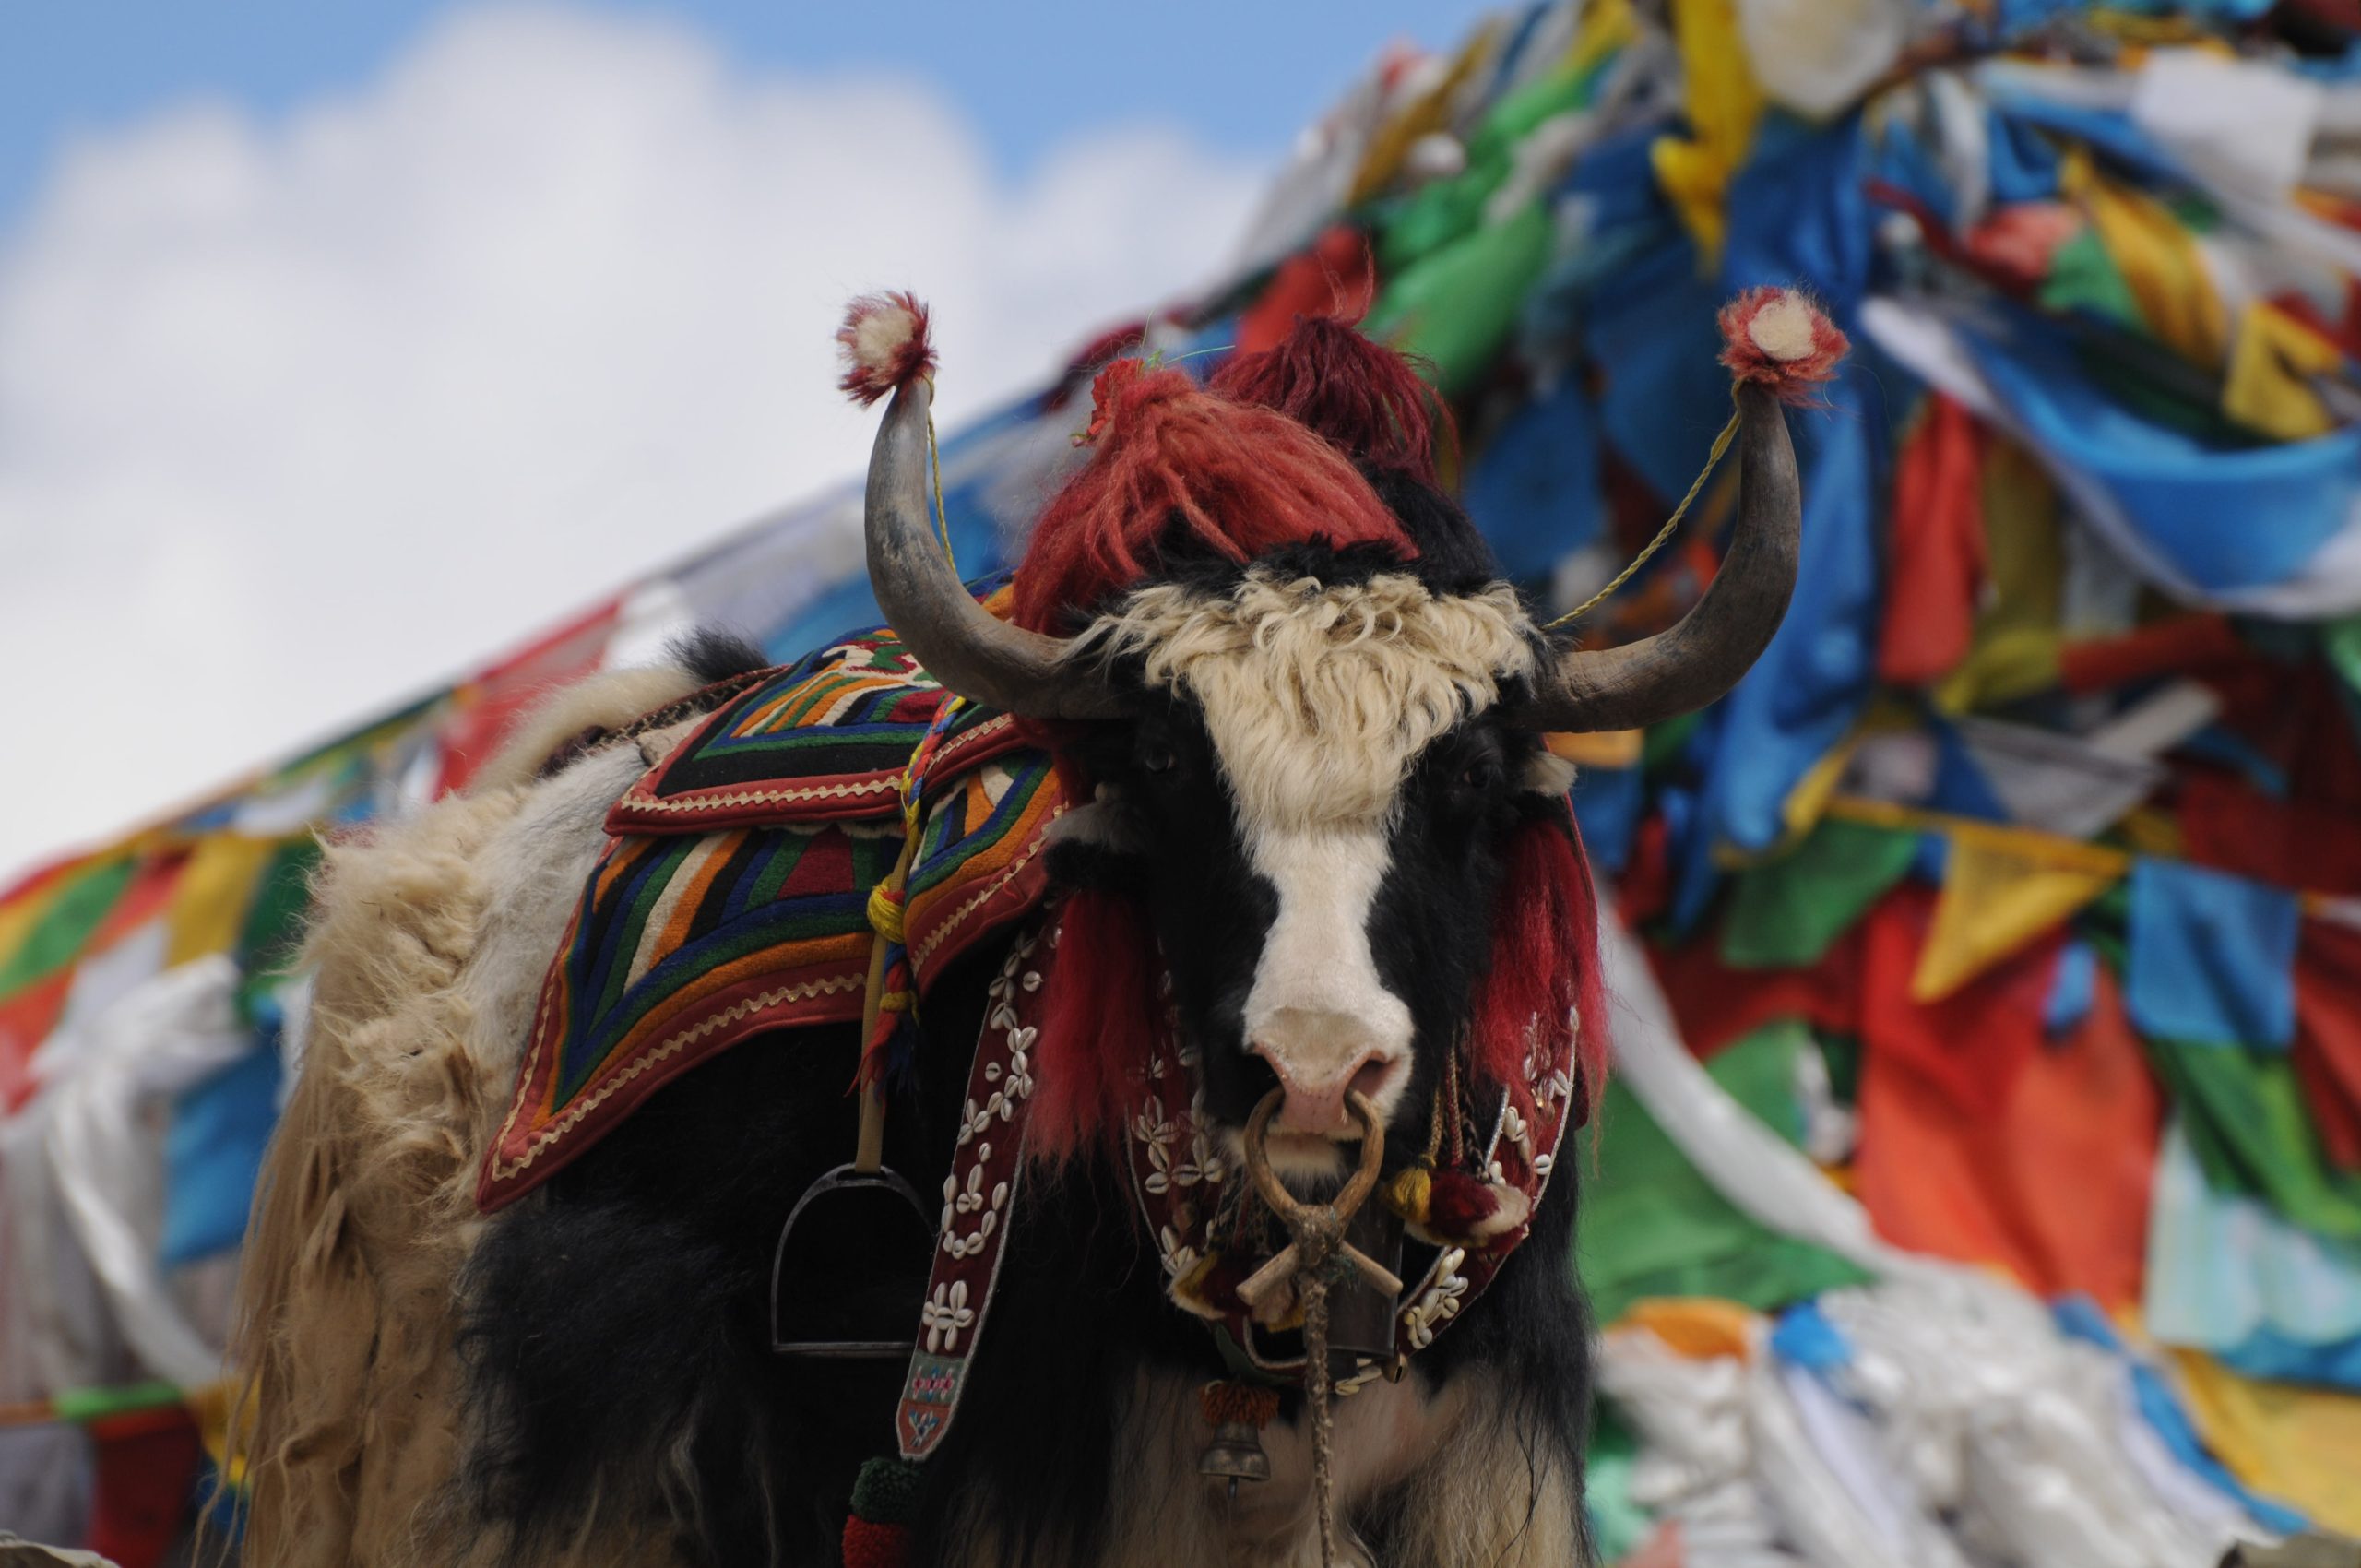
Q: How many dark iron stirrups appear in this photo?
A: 1